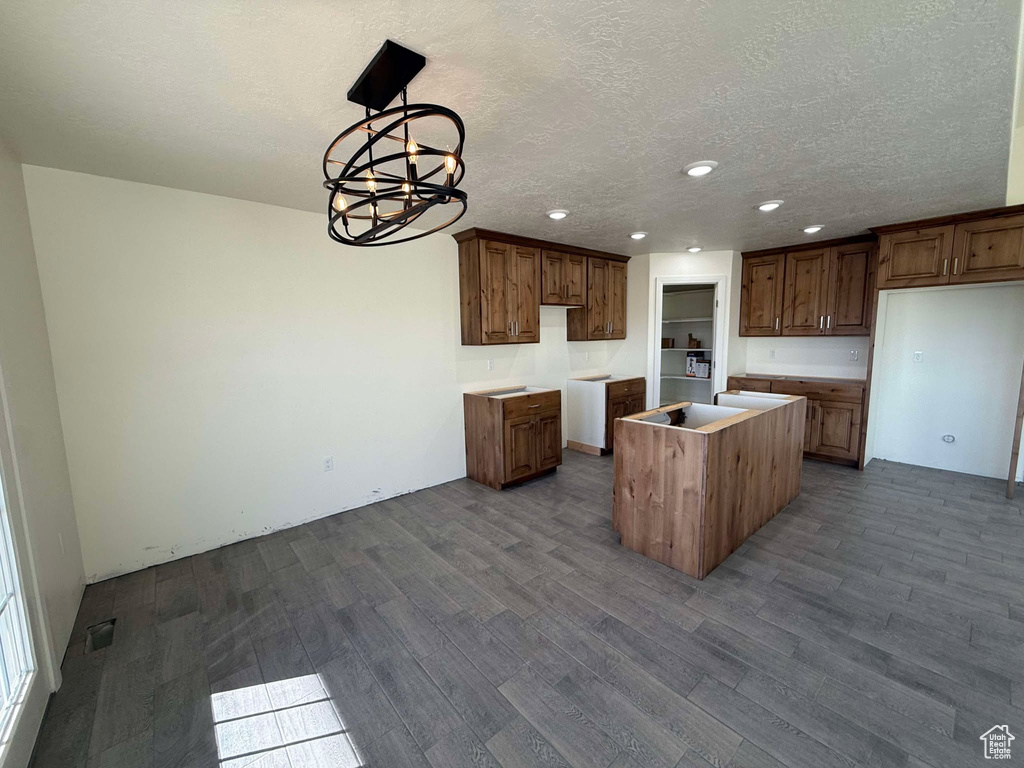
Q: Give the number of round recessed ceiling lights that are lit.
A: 6